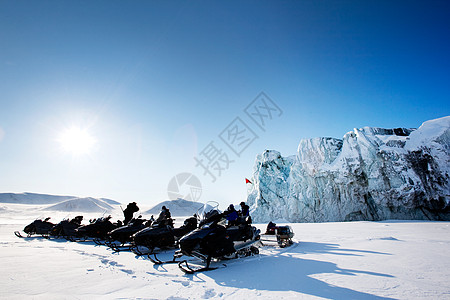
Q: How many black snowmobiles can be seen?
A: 6